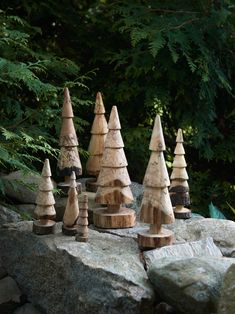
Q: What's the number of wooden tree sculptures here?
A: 8